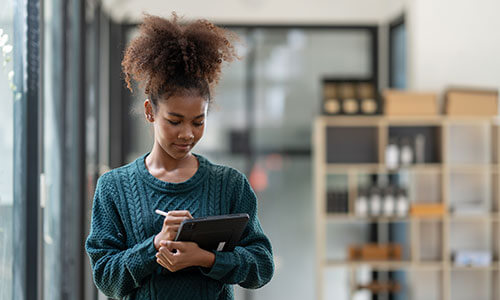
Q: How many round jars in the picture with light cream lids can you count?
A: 3